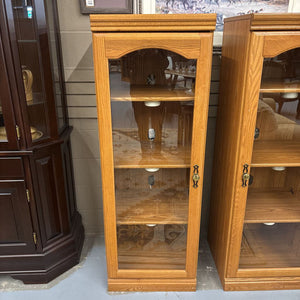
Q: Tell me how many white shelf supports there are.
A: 6